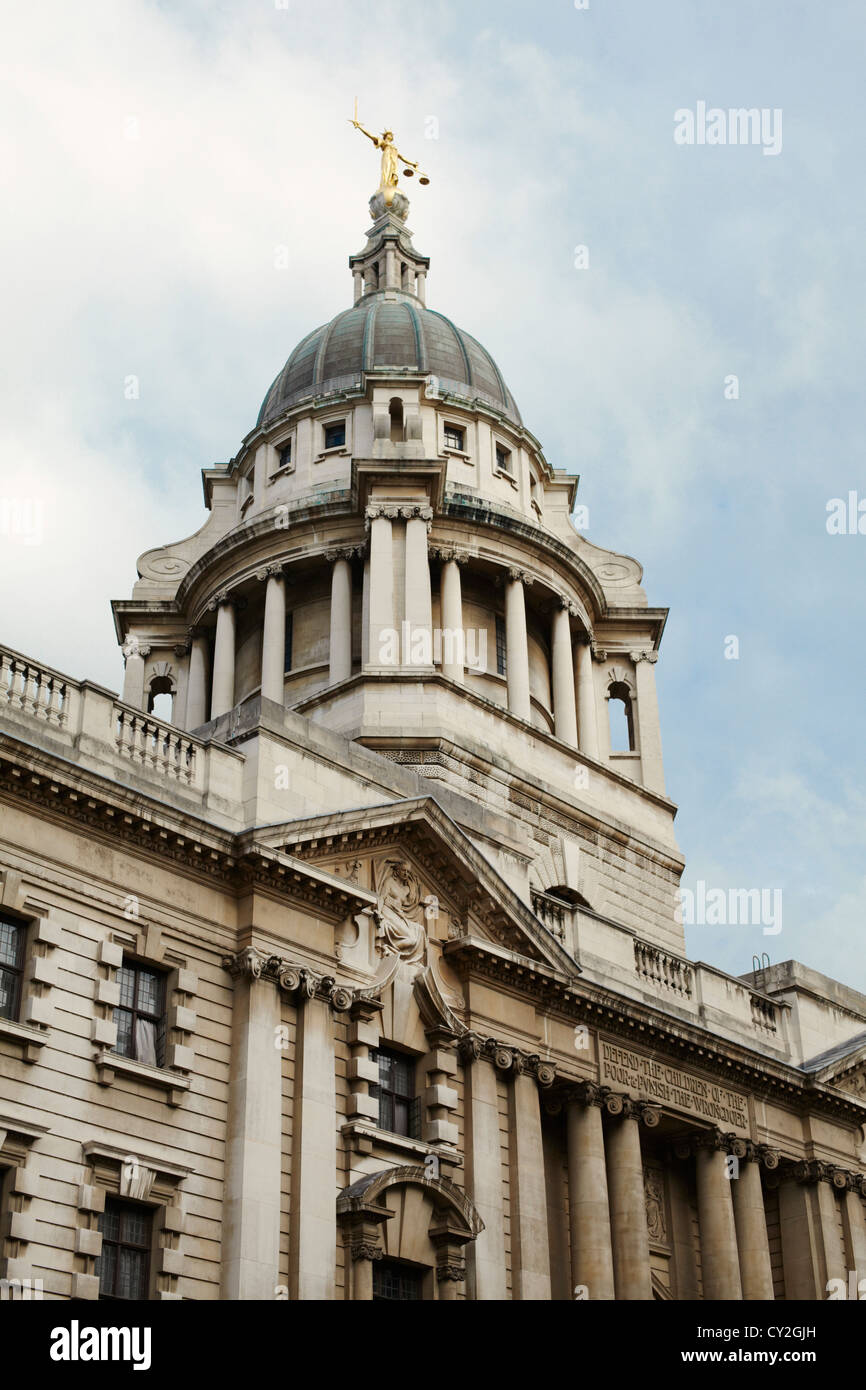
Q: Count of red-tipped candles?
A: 0